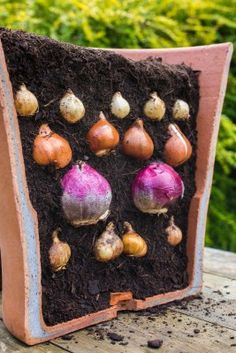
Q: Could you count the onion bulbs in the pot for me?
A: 15